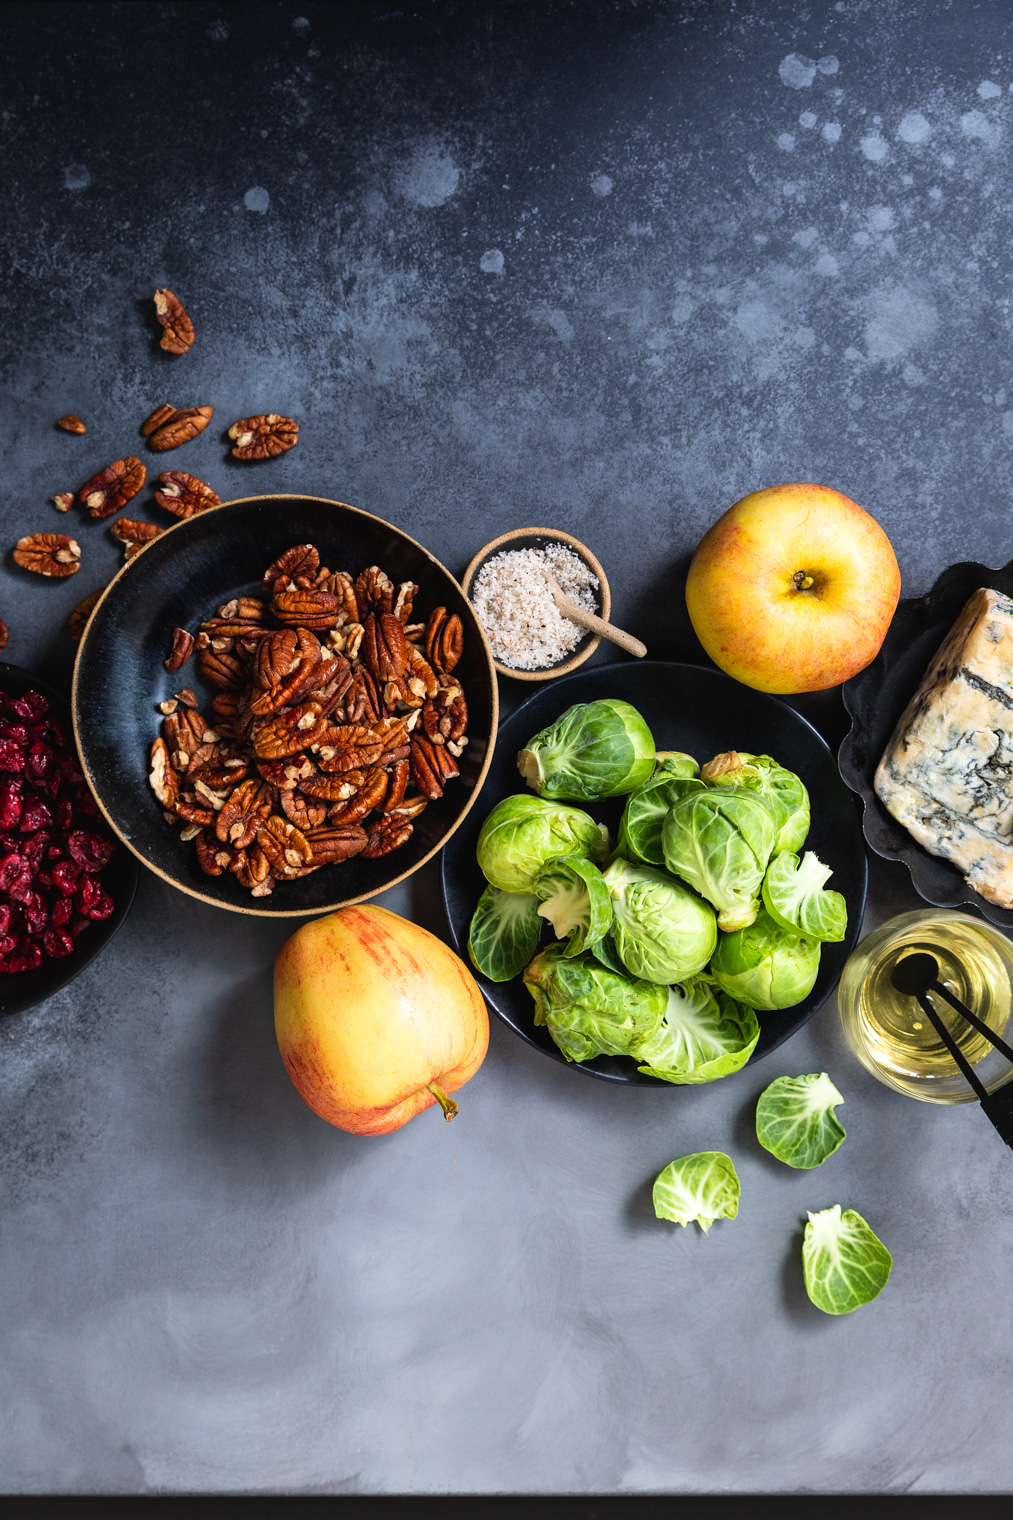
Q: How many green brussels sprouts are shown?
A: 8